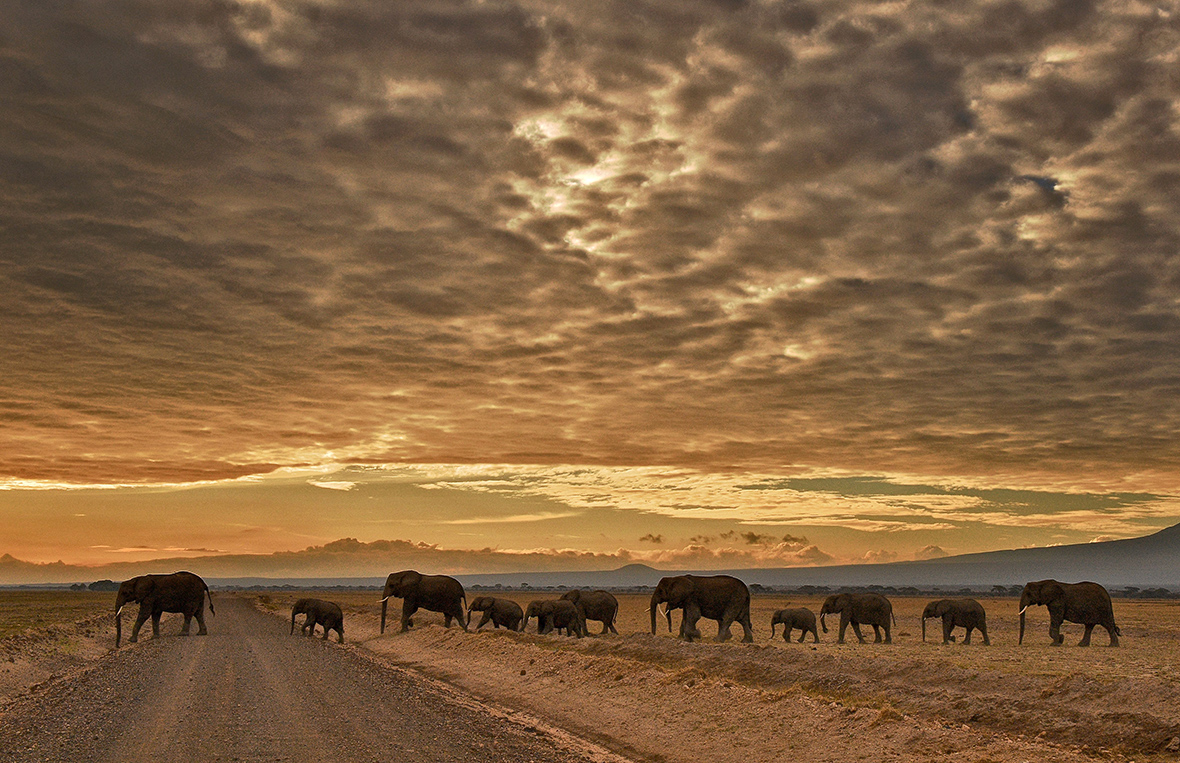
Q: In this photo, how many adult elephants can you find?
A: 4